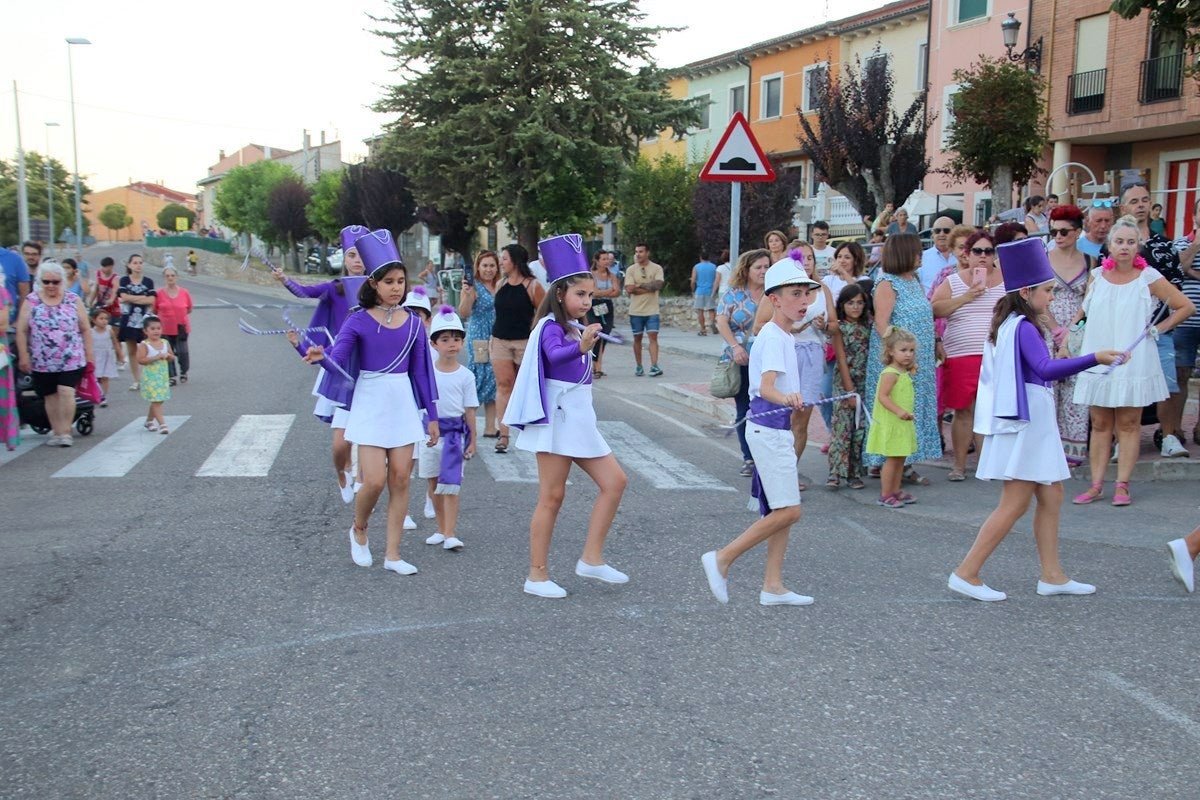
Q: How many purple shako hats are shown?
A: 5